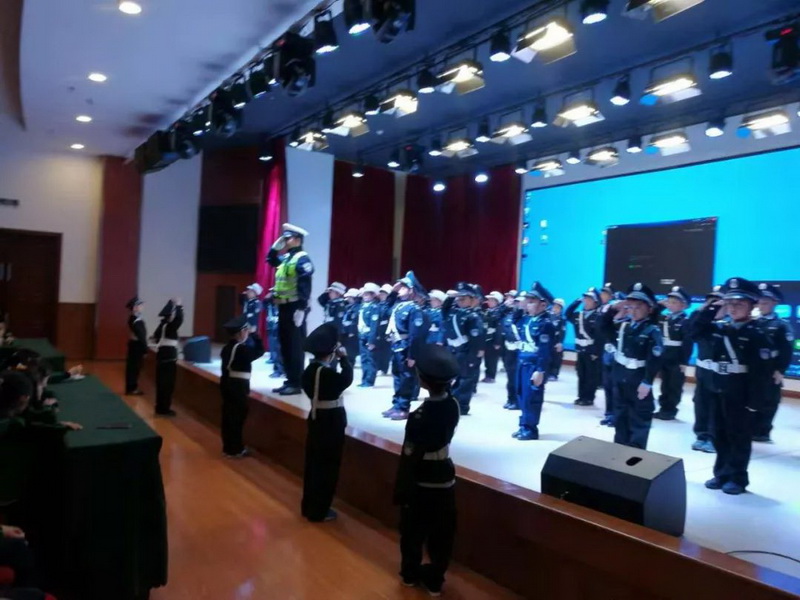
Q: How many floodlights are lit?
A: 14